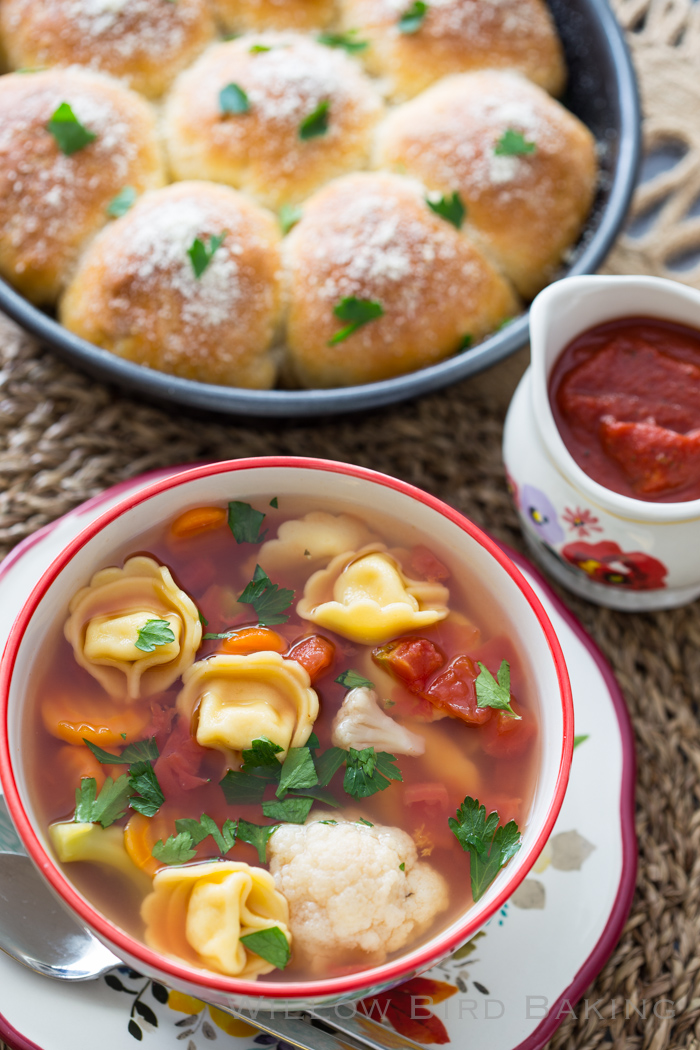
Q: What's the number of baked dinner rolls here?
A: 8